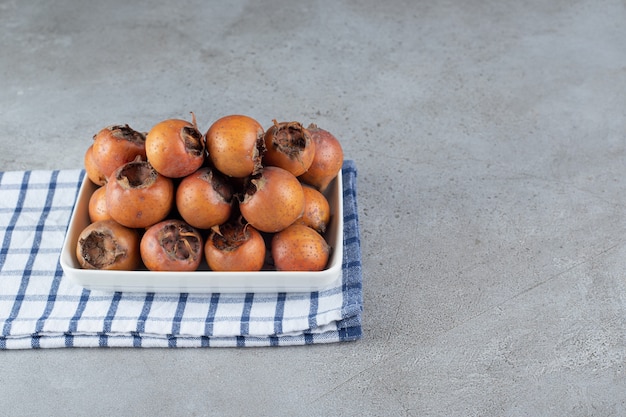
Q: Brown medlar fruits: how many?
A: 15